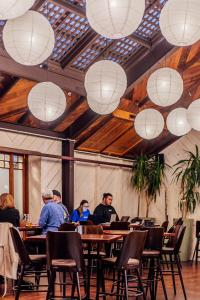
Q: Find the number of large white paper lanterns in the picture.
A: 11